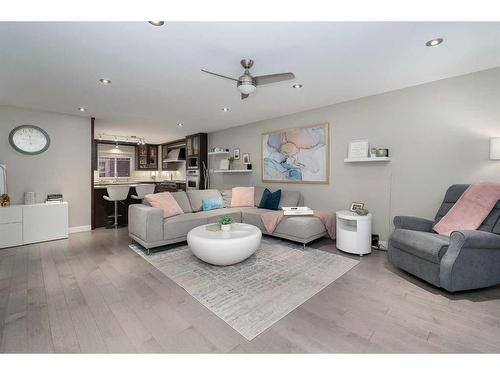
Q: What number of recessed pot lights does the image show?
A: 7